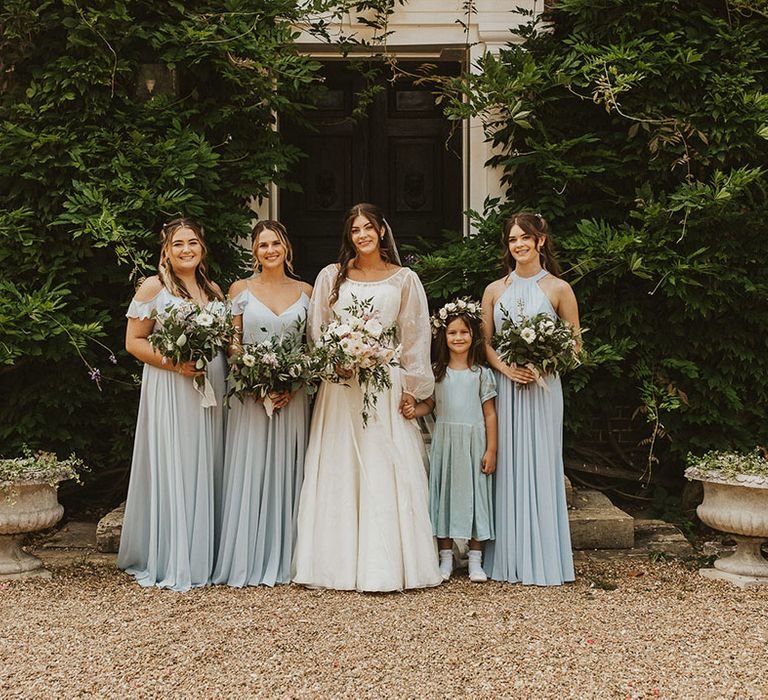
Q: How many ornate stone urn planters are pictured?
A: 2